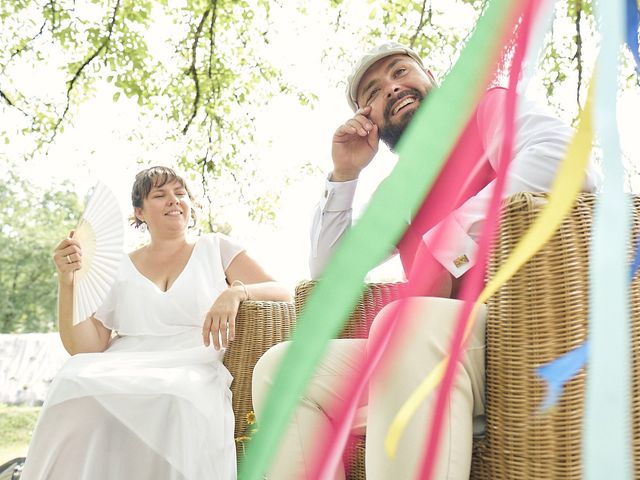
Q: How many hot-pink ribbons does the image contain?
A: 2